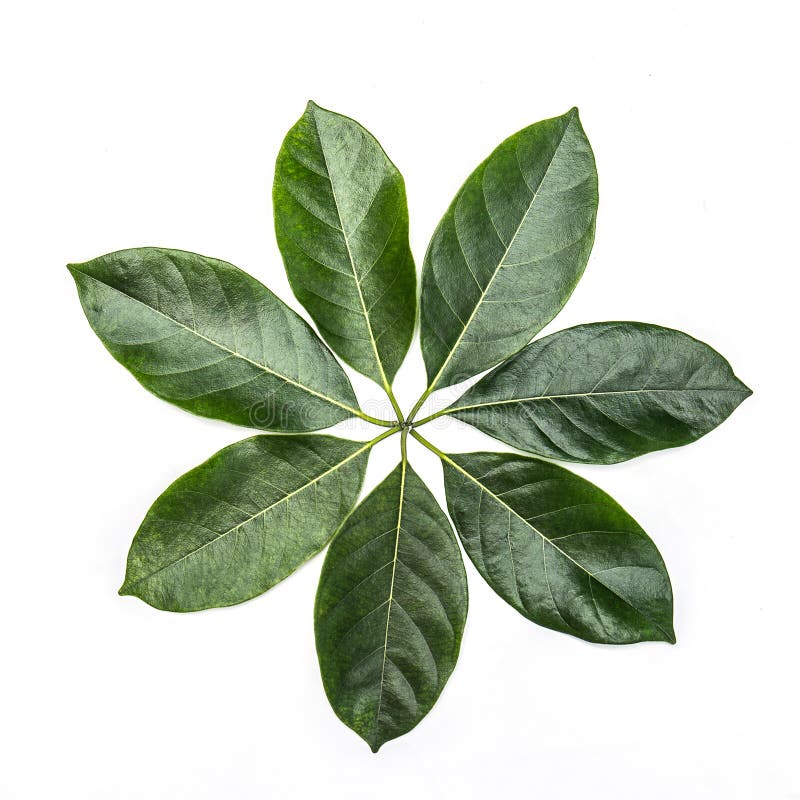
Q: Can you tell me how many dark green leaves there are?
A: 7